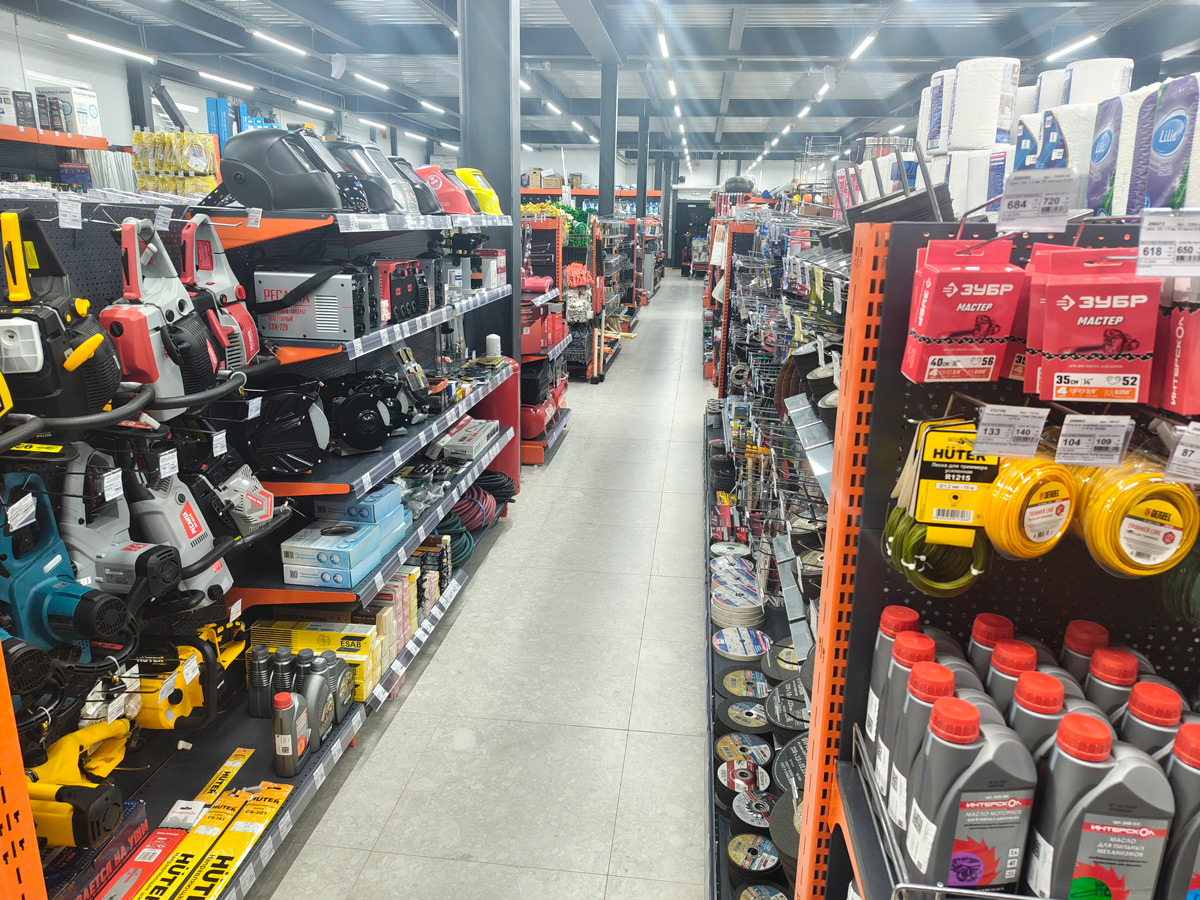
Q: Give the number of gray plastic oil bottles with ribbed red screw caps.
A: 13